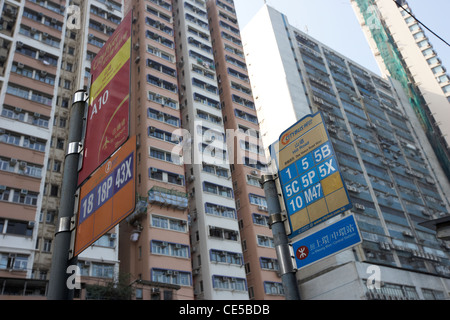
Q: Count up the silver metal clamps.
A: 6